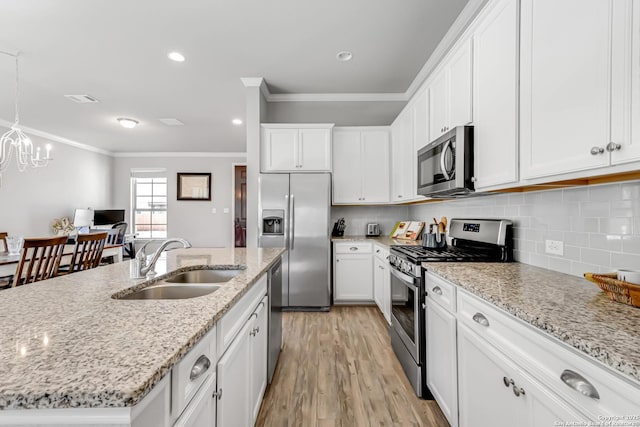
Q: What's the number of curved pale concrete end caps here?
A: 0